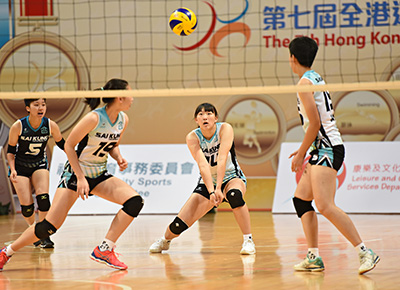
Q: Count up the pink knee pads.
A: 0